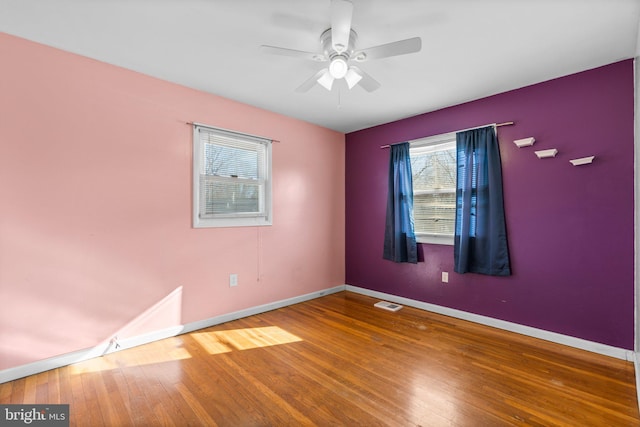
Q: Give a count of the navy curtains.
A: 2